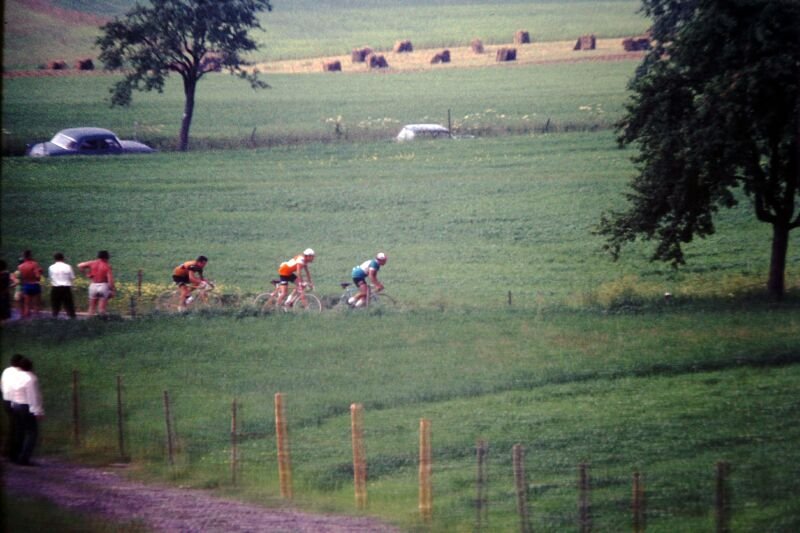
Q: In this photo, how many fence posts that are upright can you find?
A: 12